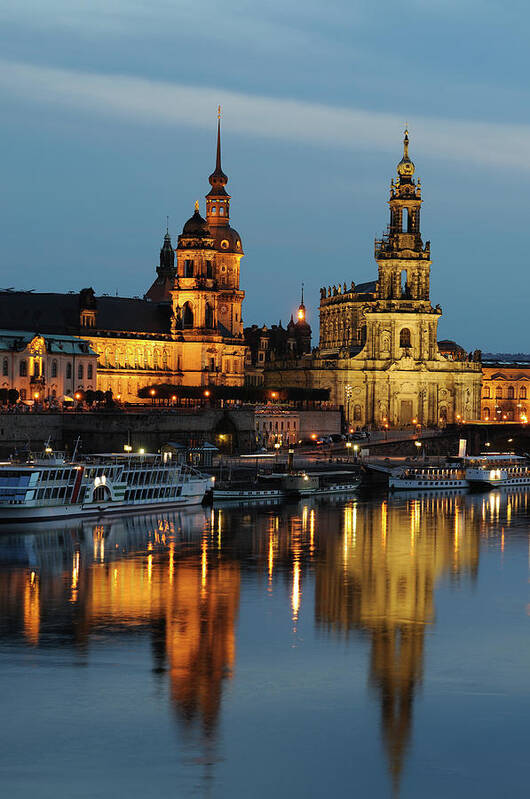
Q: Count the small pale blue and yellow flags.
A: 0